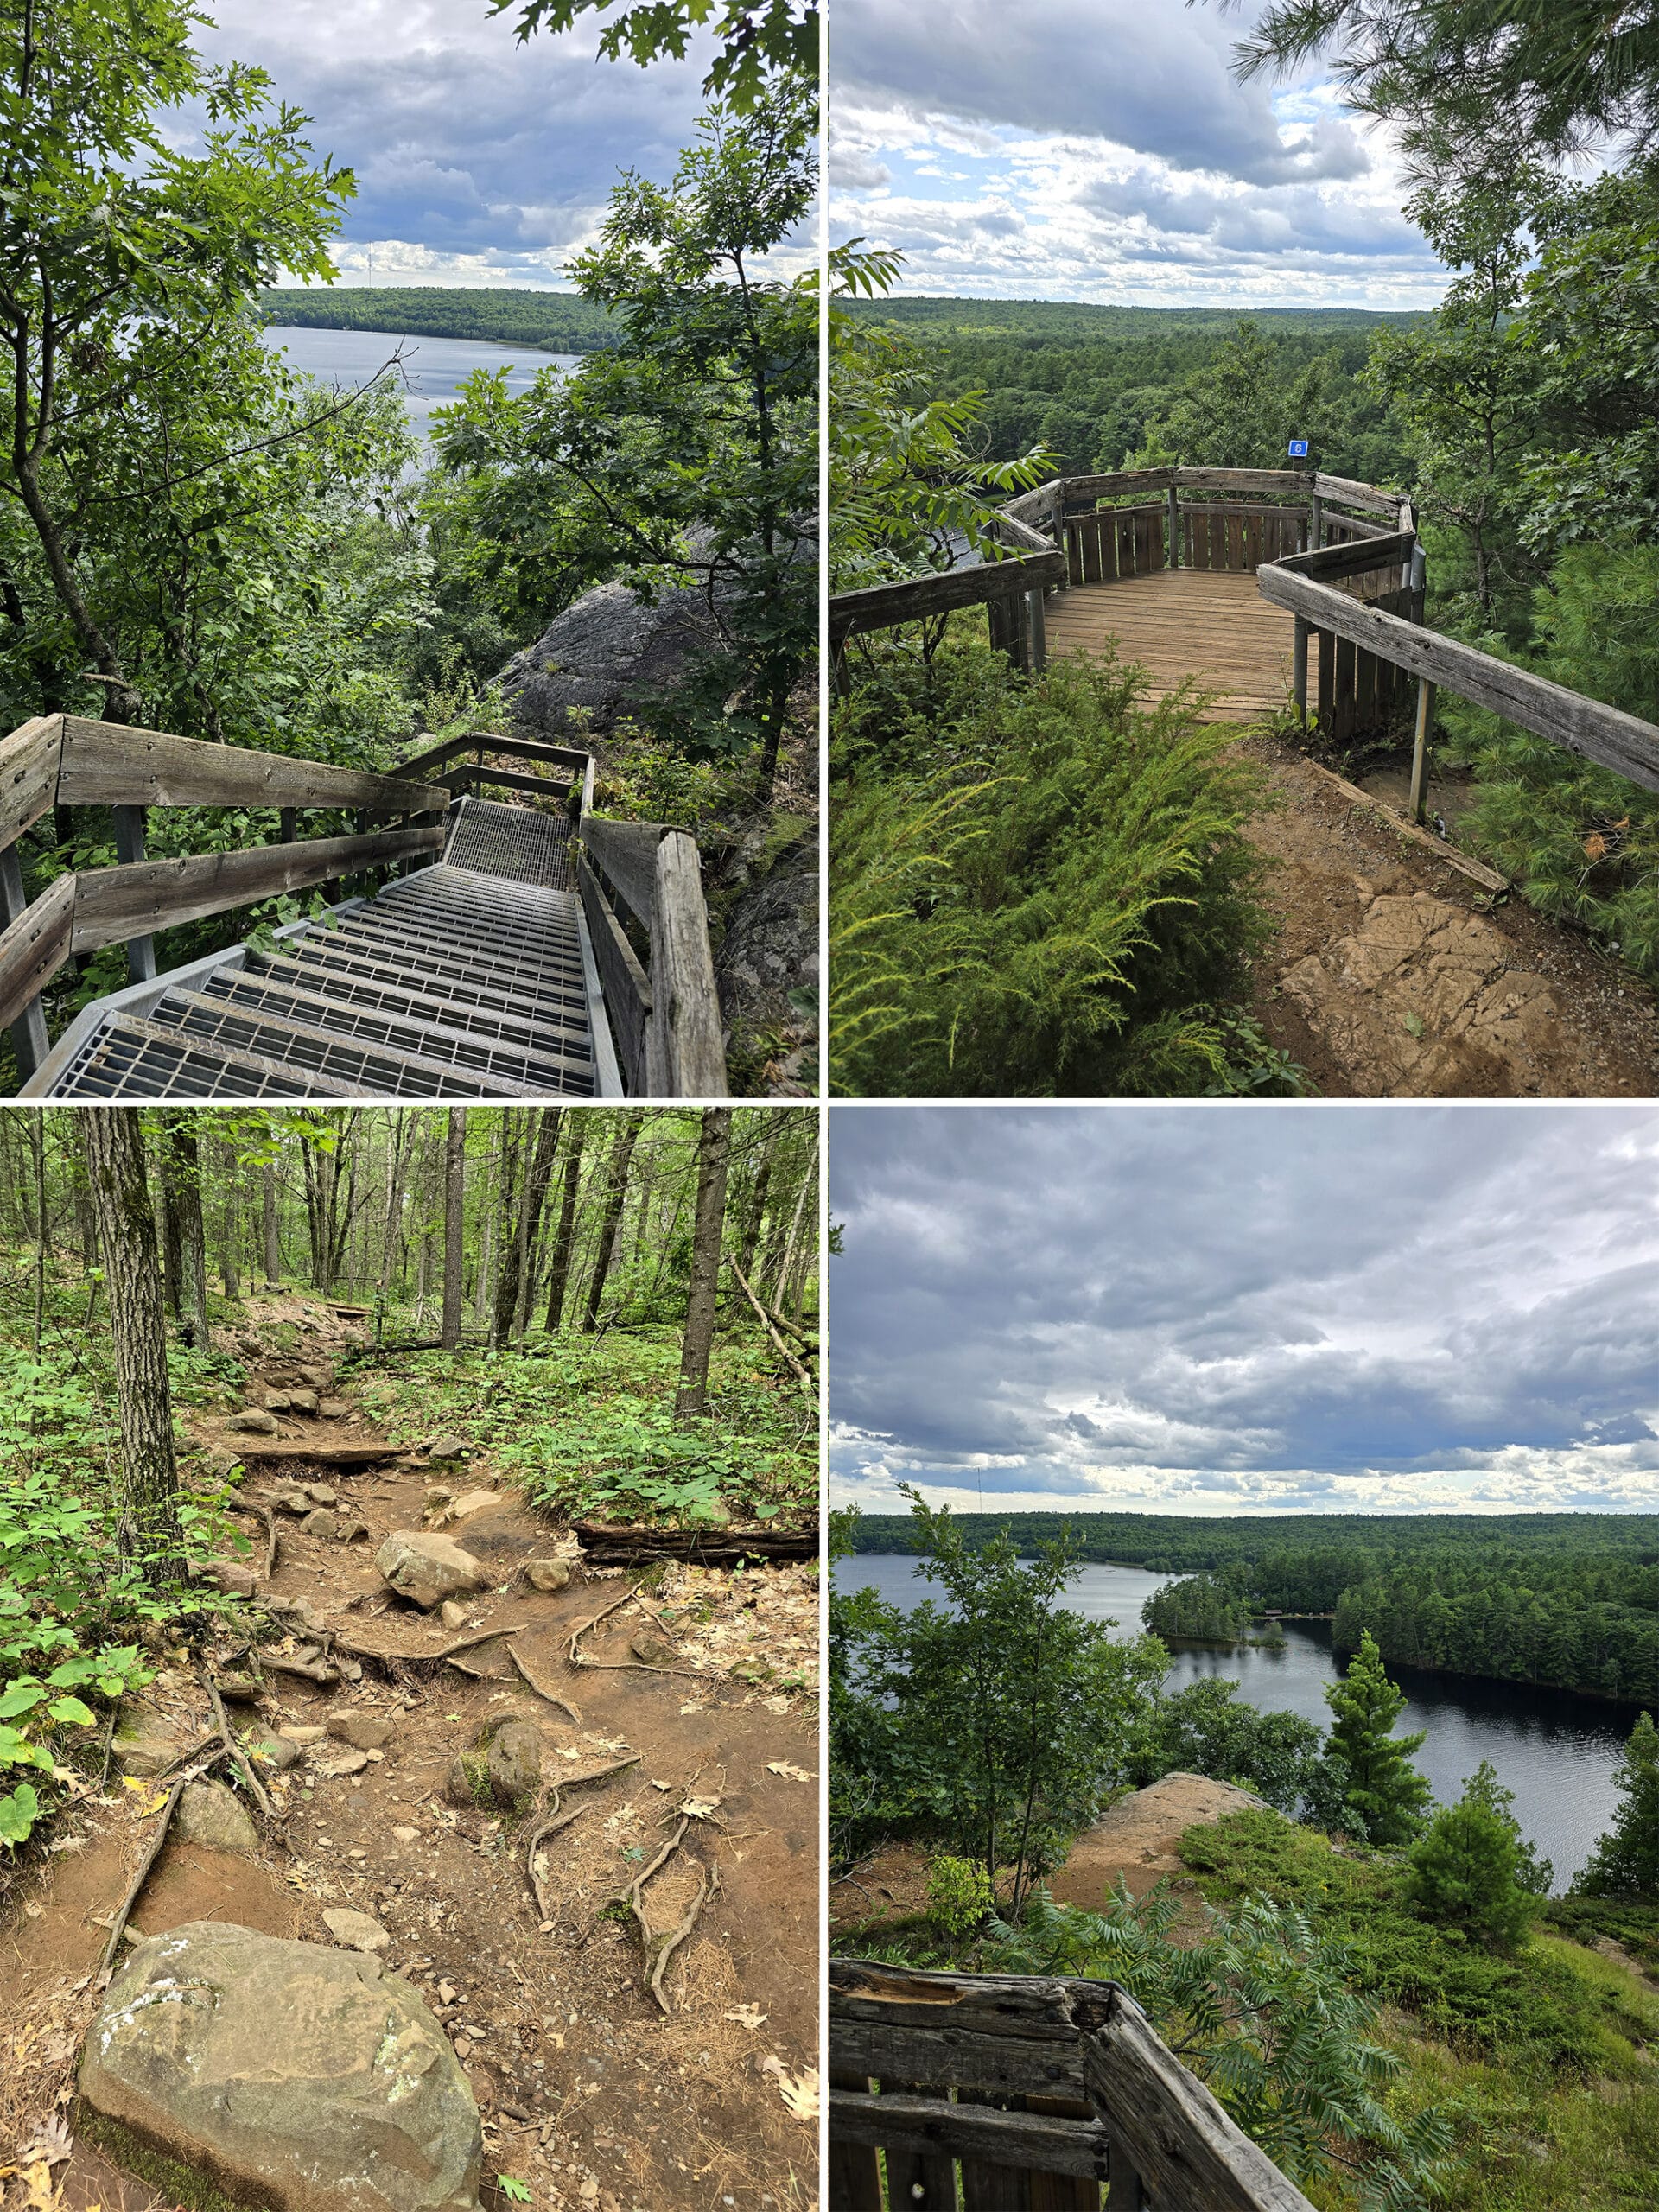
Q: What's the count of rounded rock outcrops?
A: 2